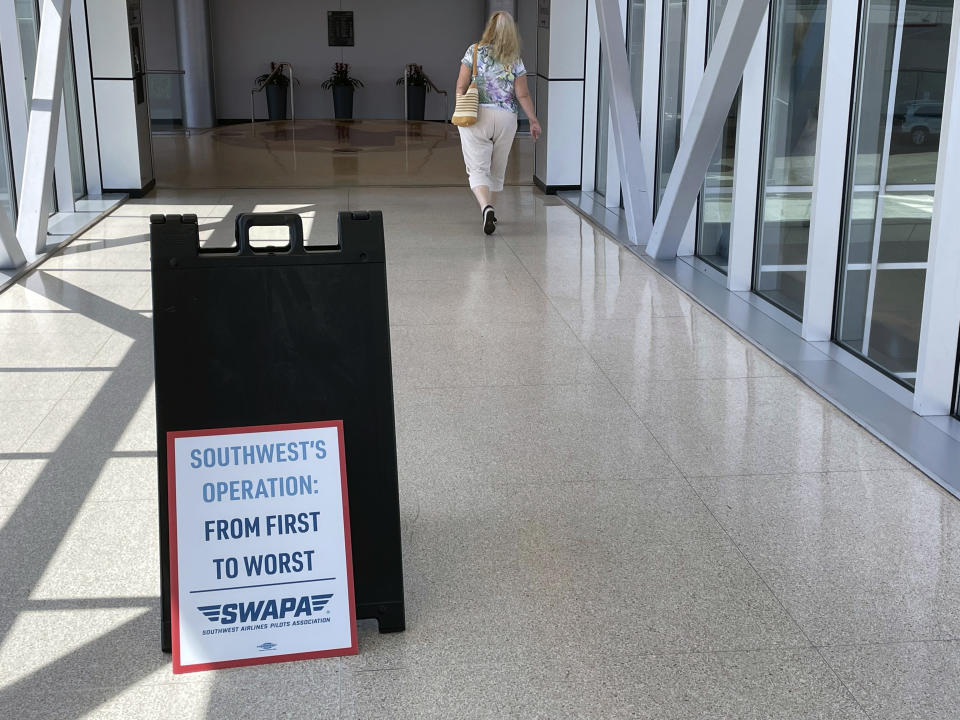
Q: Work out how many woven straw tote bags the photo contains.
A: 1